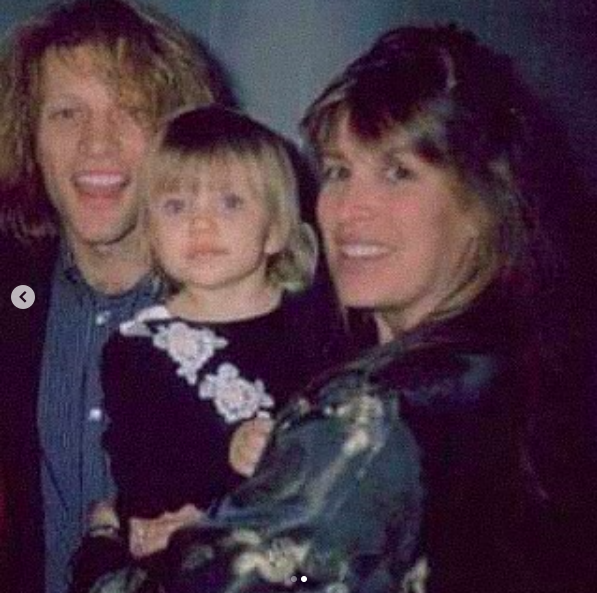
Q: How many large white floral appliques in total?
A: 2